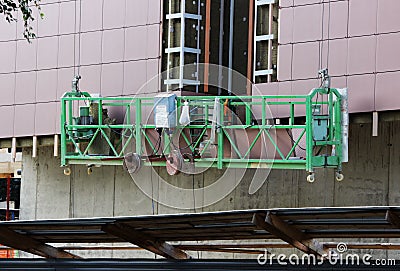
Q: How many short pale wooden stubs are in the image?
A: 4